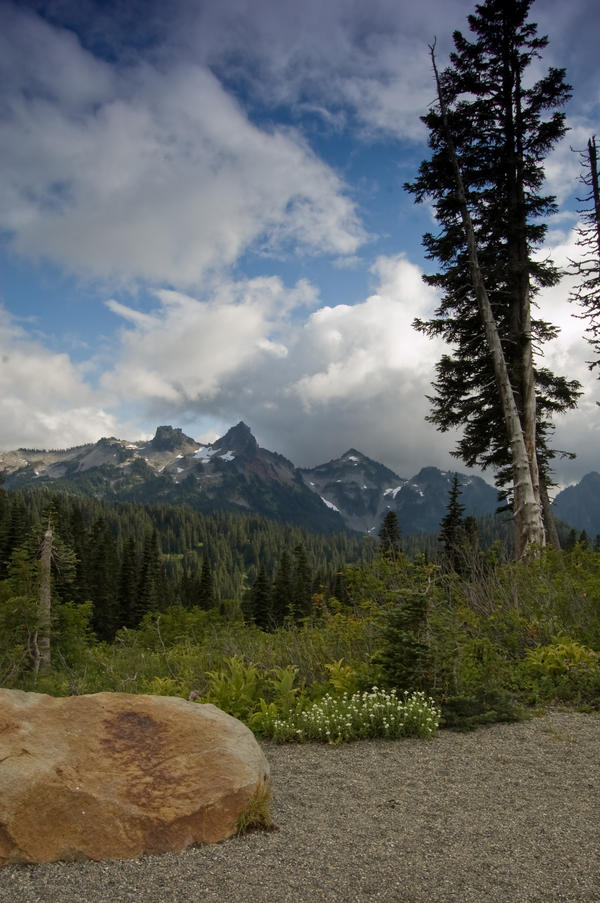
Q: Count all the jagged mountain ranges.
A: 1